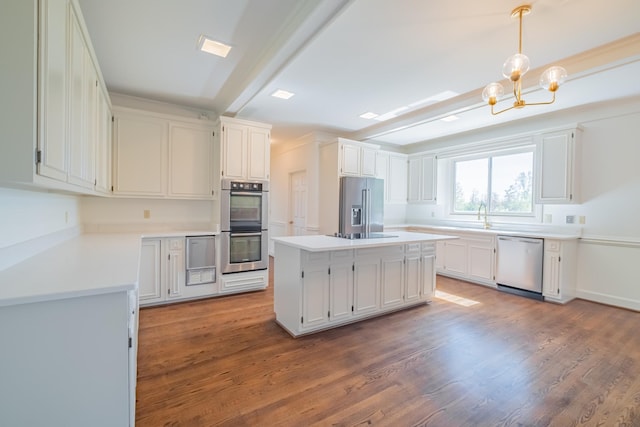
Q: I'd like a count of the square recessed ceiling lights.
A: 4